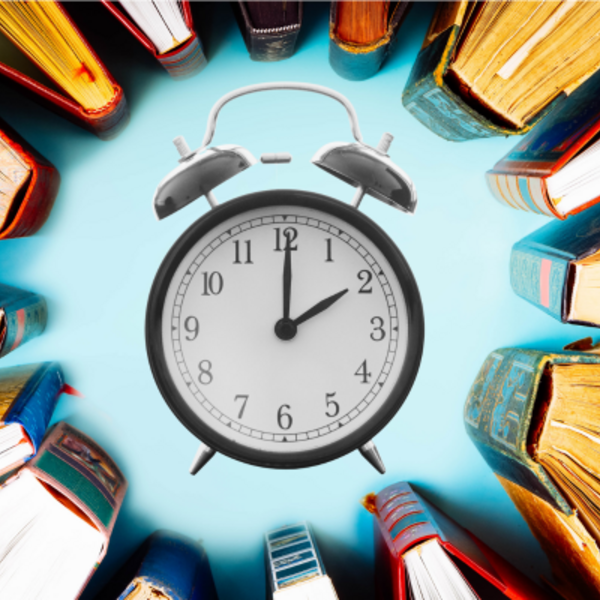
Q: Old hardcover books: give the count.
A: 15